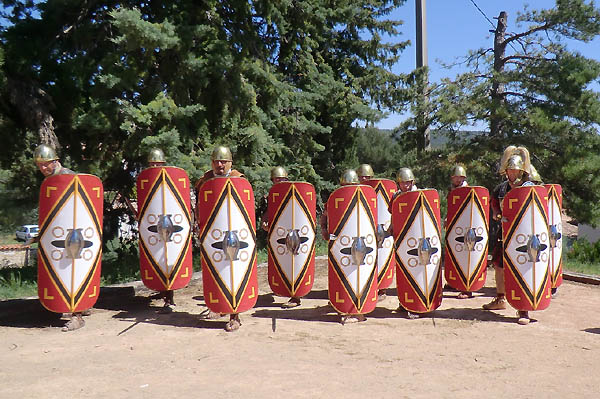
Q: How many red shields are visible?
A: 10